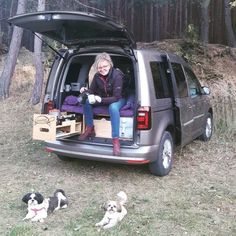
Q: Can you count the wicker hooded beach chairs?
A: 0